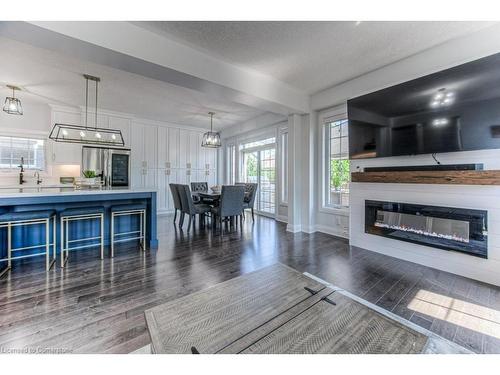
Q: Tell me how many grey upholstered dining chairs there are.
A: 6